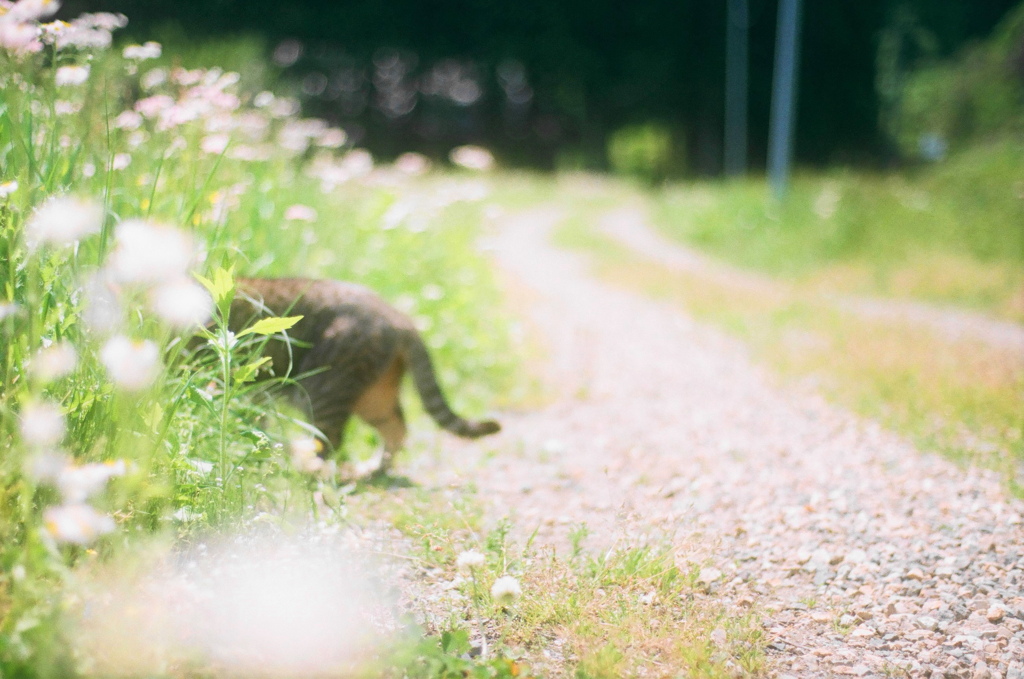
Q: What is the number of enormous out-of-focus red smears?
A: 0